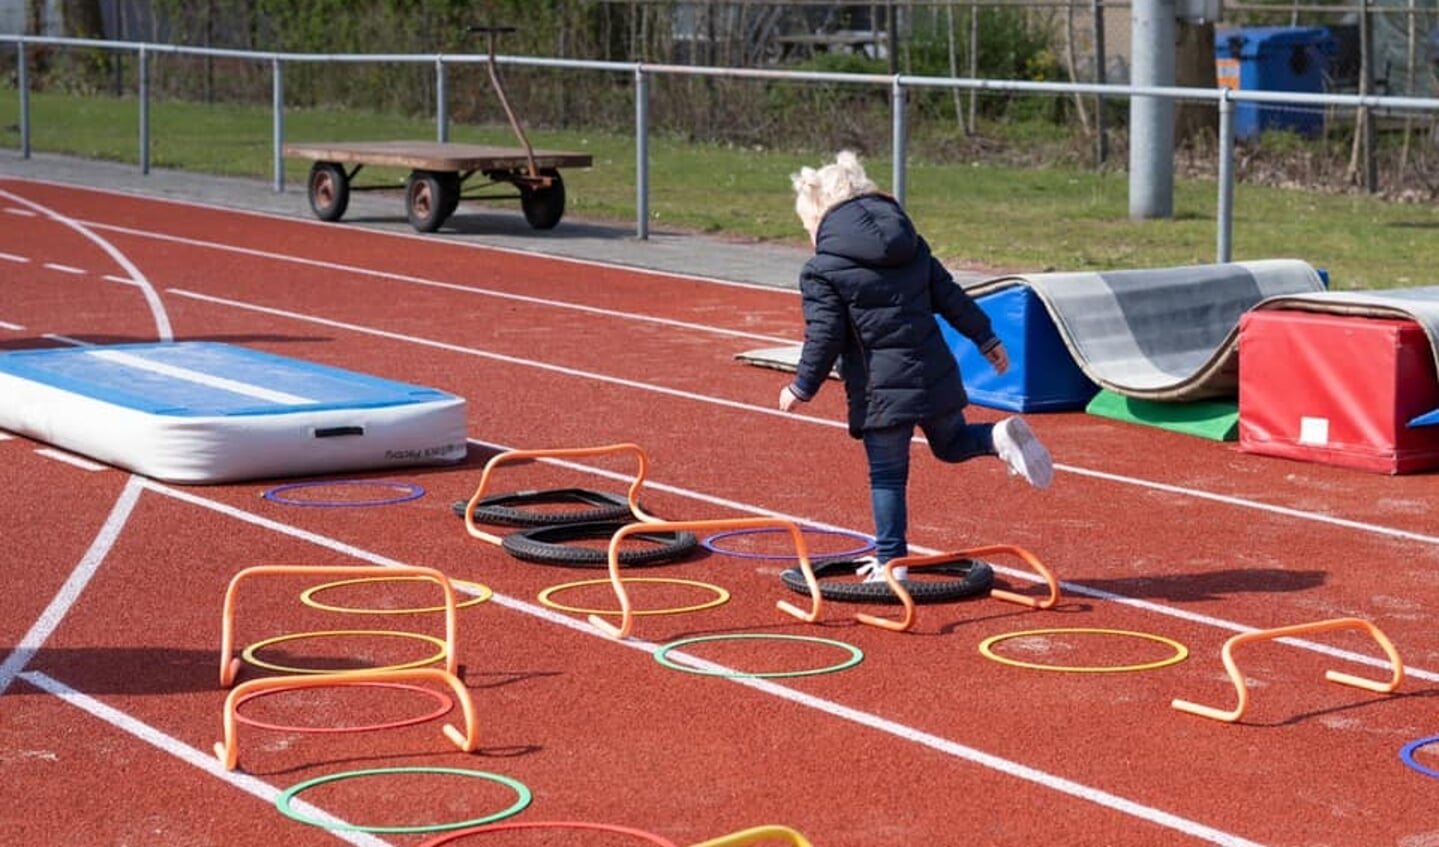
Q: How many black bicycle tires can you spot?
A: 3